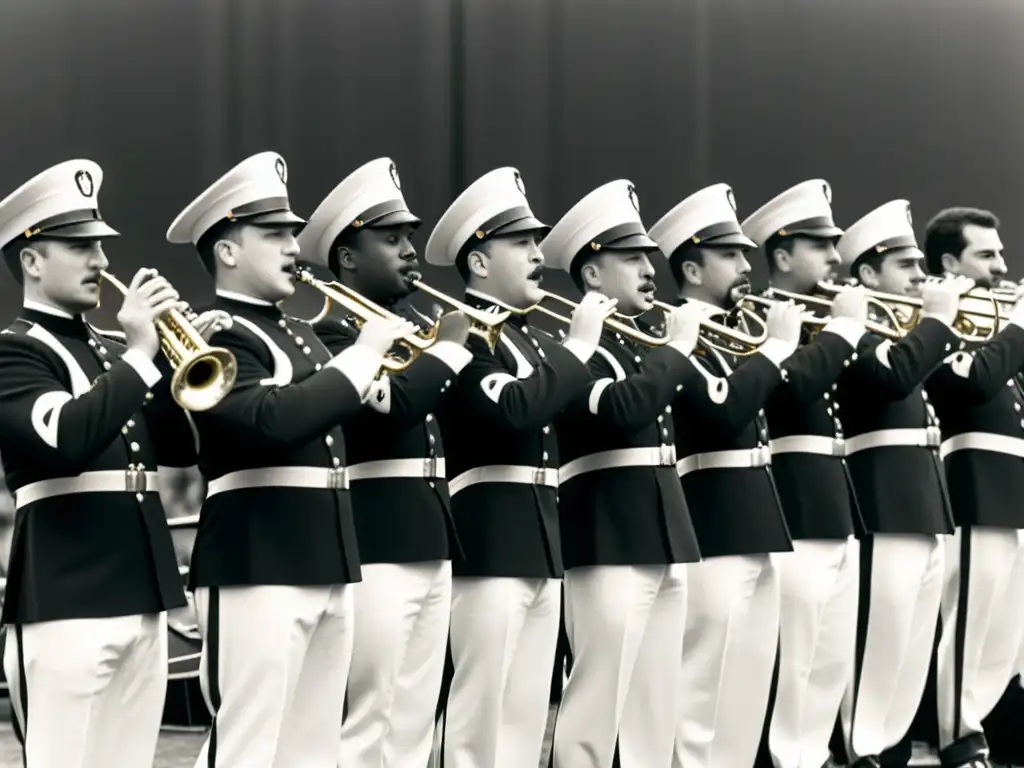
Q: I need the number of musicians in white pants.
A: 9